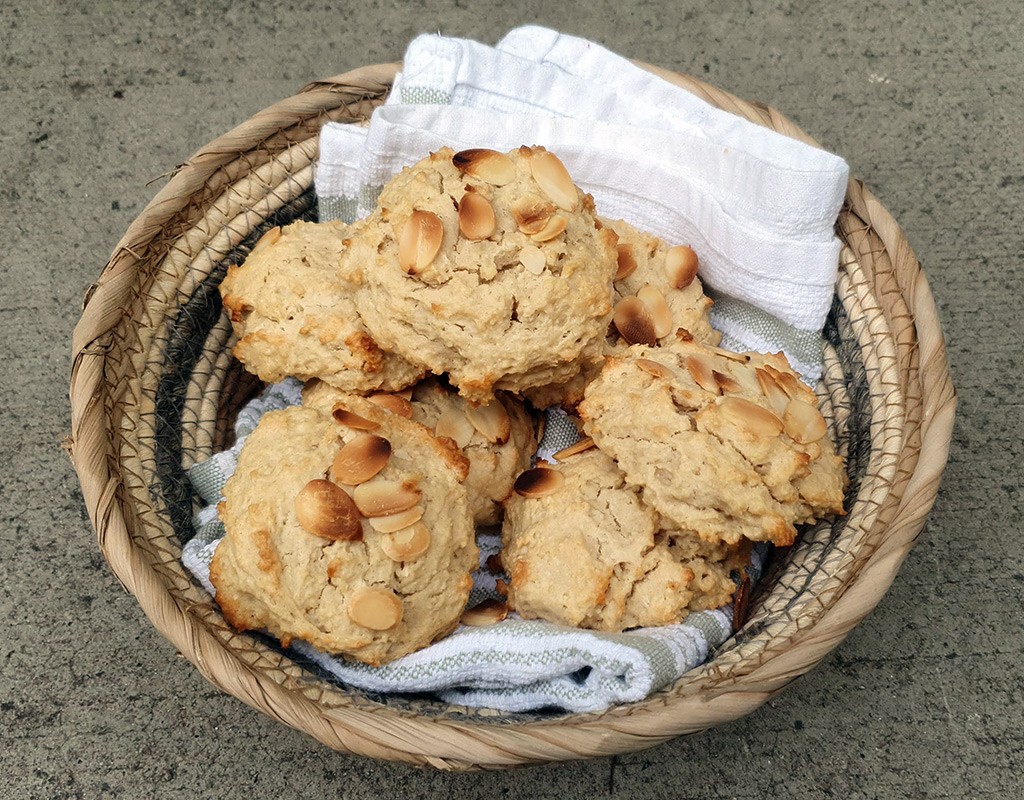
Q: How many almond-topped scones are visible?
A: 7